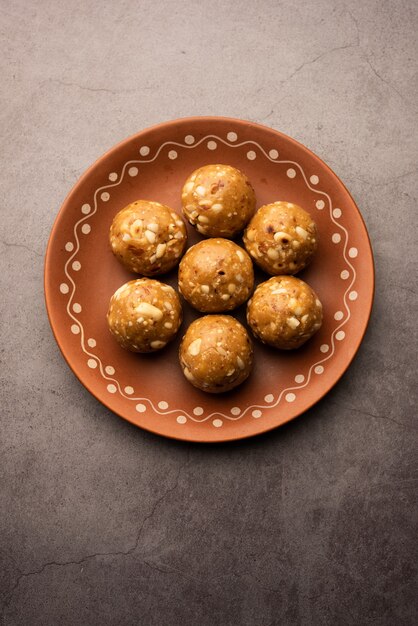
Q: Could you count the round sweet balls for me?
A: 7